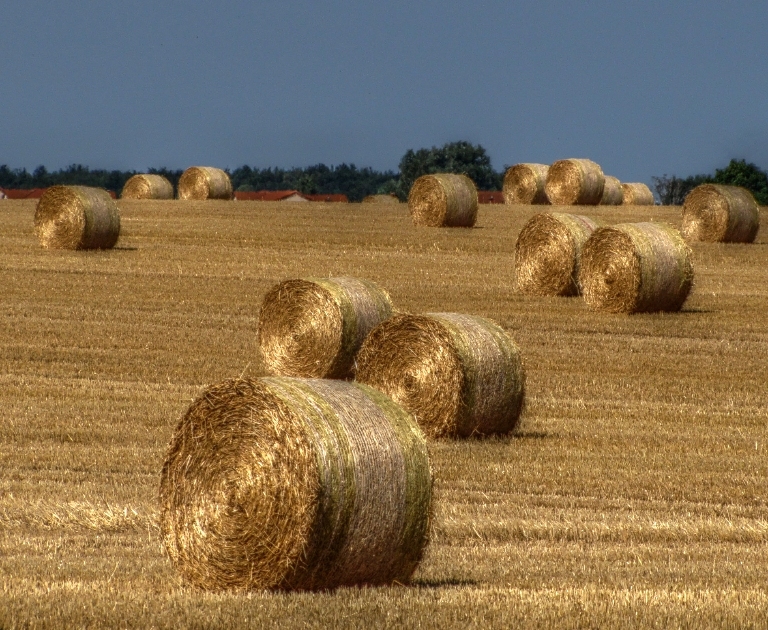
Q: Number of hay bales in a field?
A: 14